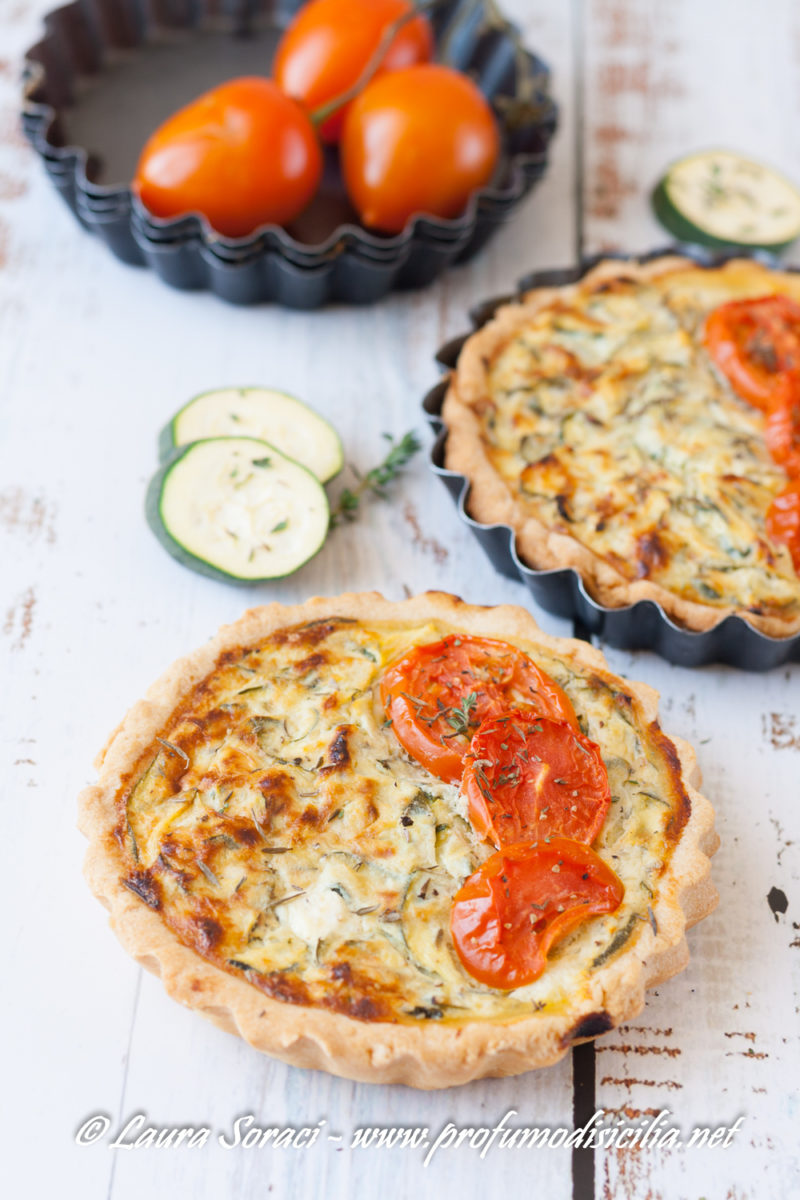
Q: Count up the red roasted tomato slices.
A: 6